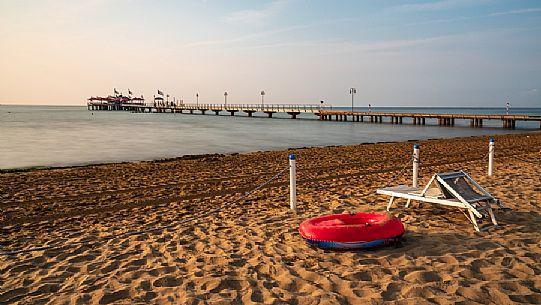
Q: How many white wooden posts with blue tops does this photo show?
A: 3